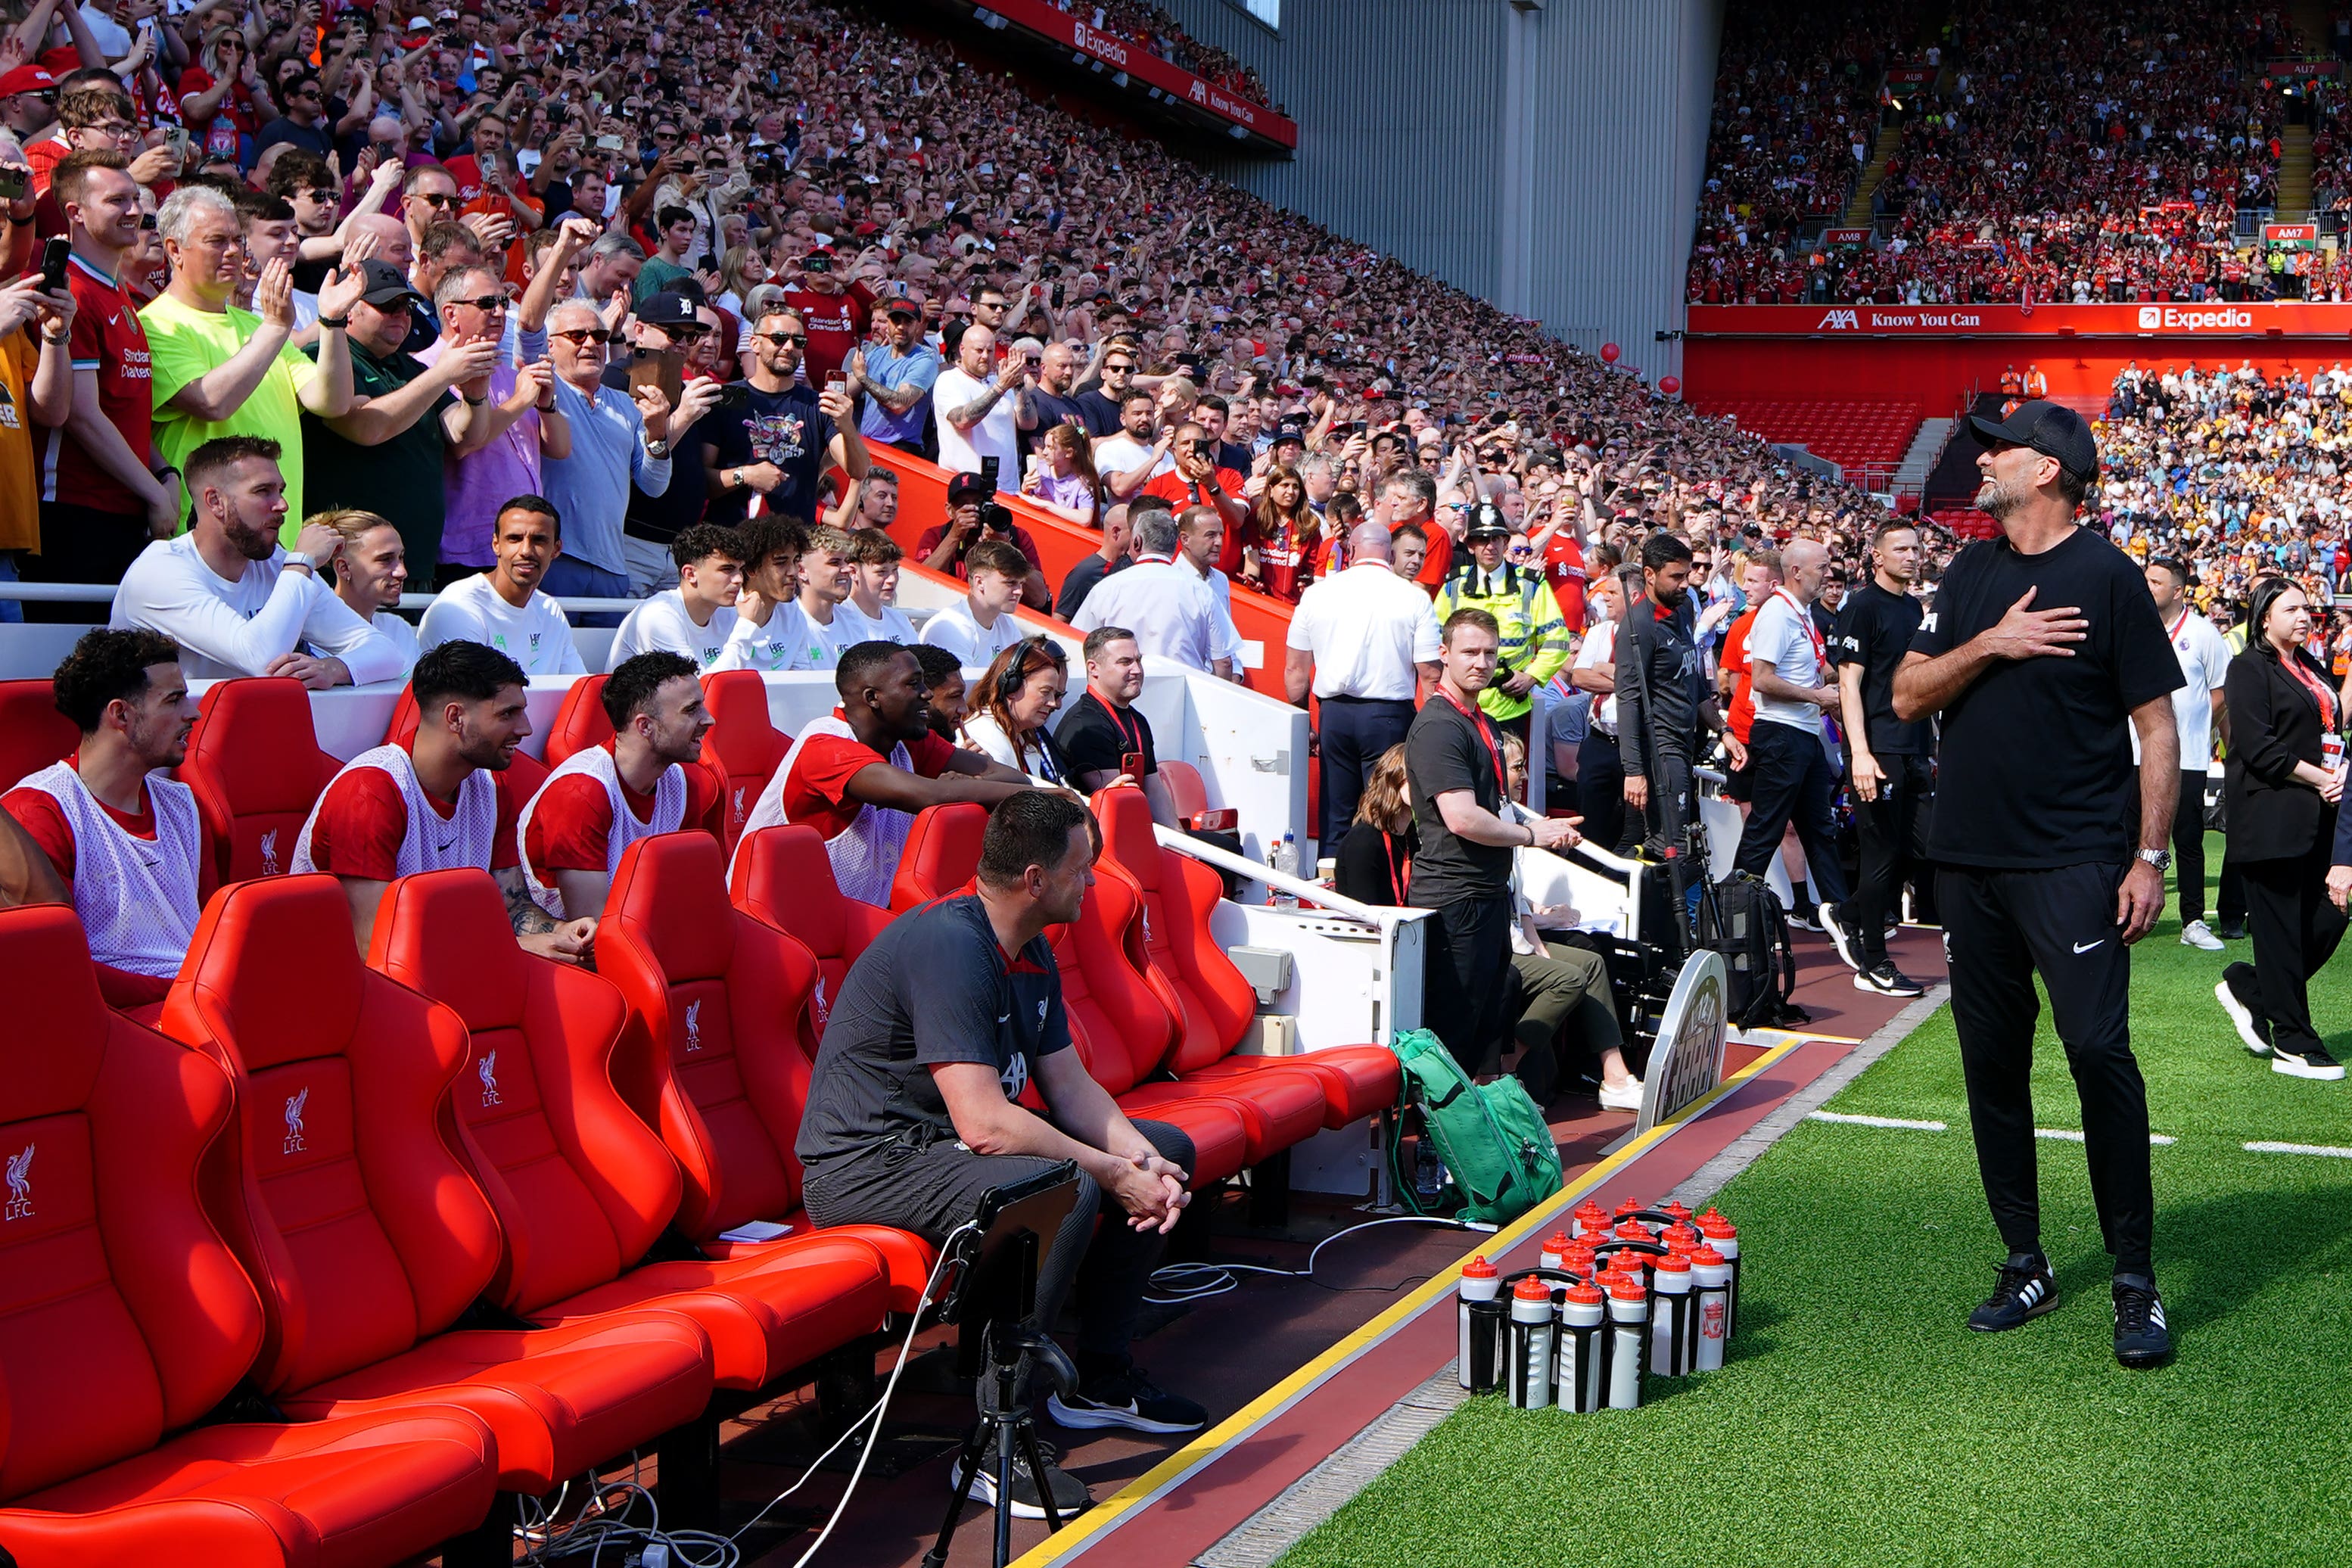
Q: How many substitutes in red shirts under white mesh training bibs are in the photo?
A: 4